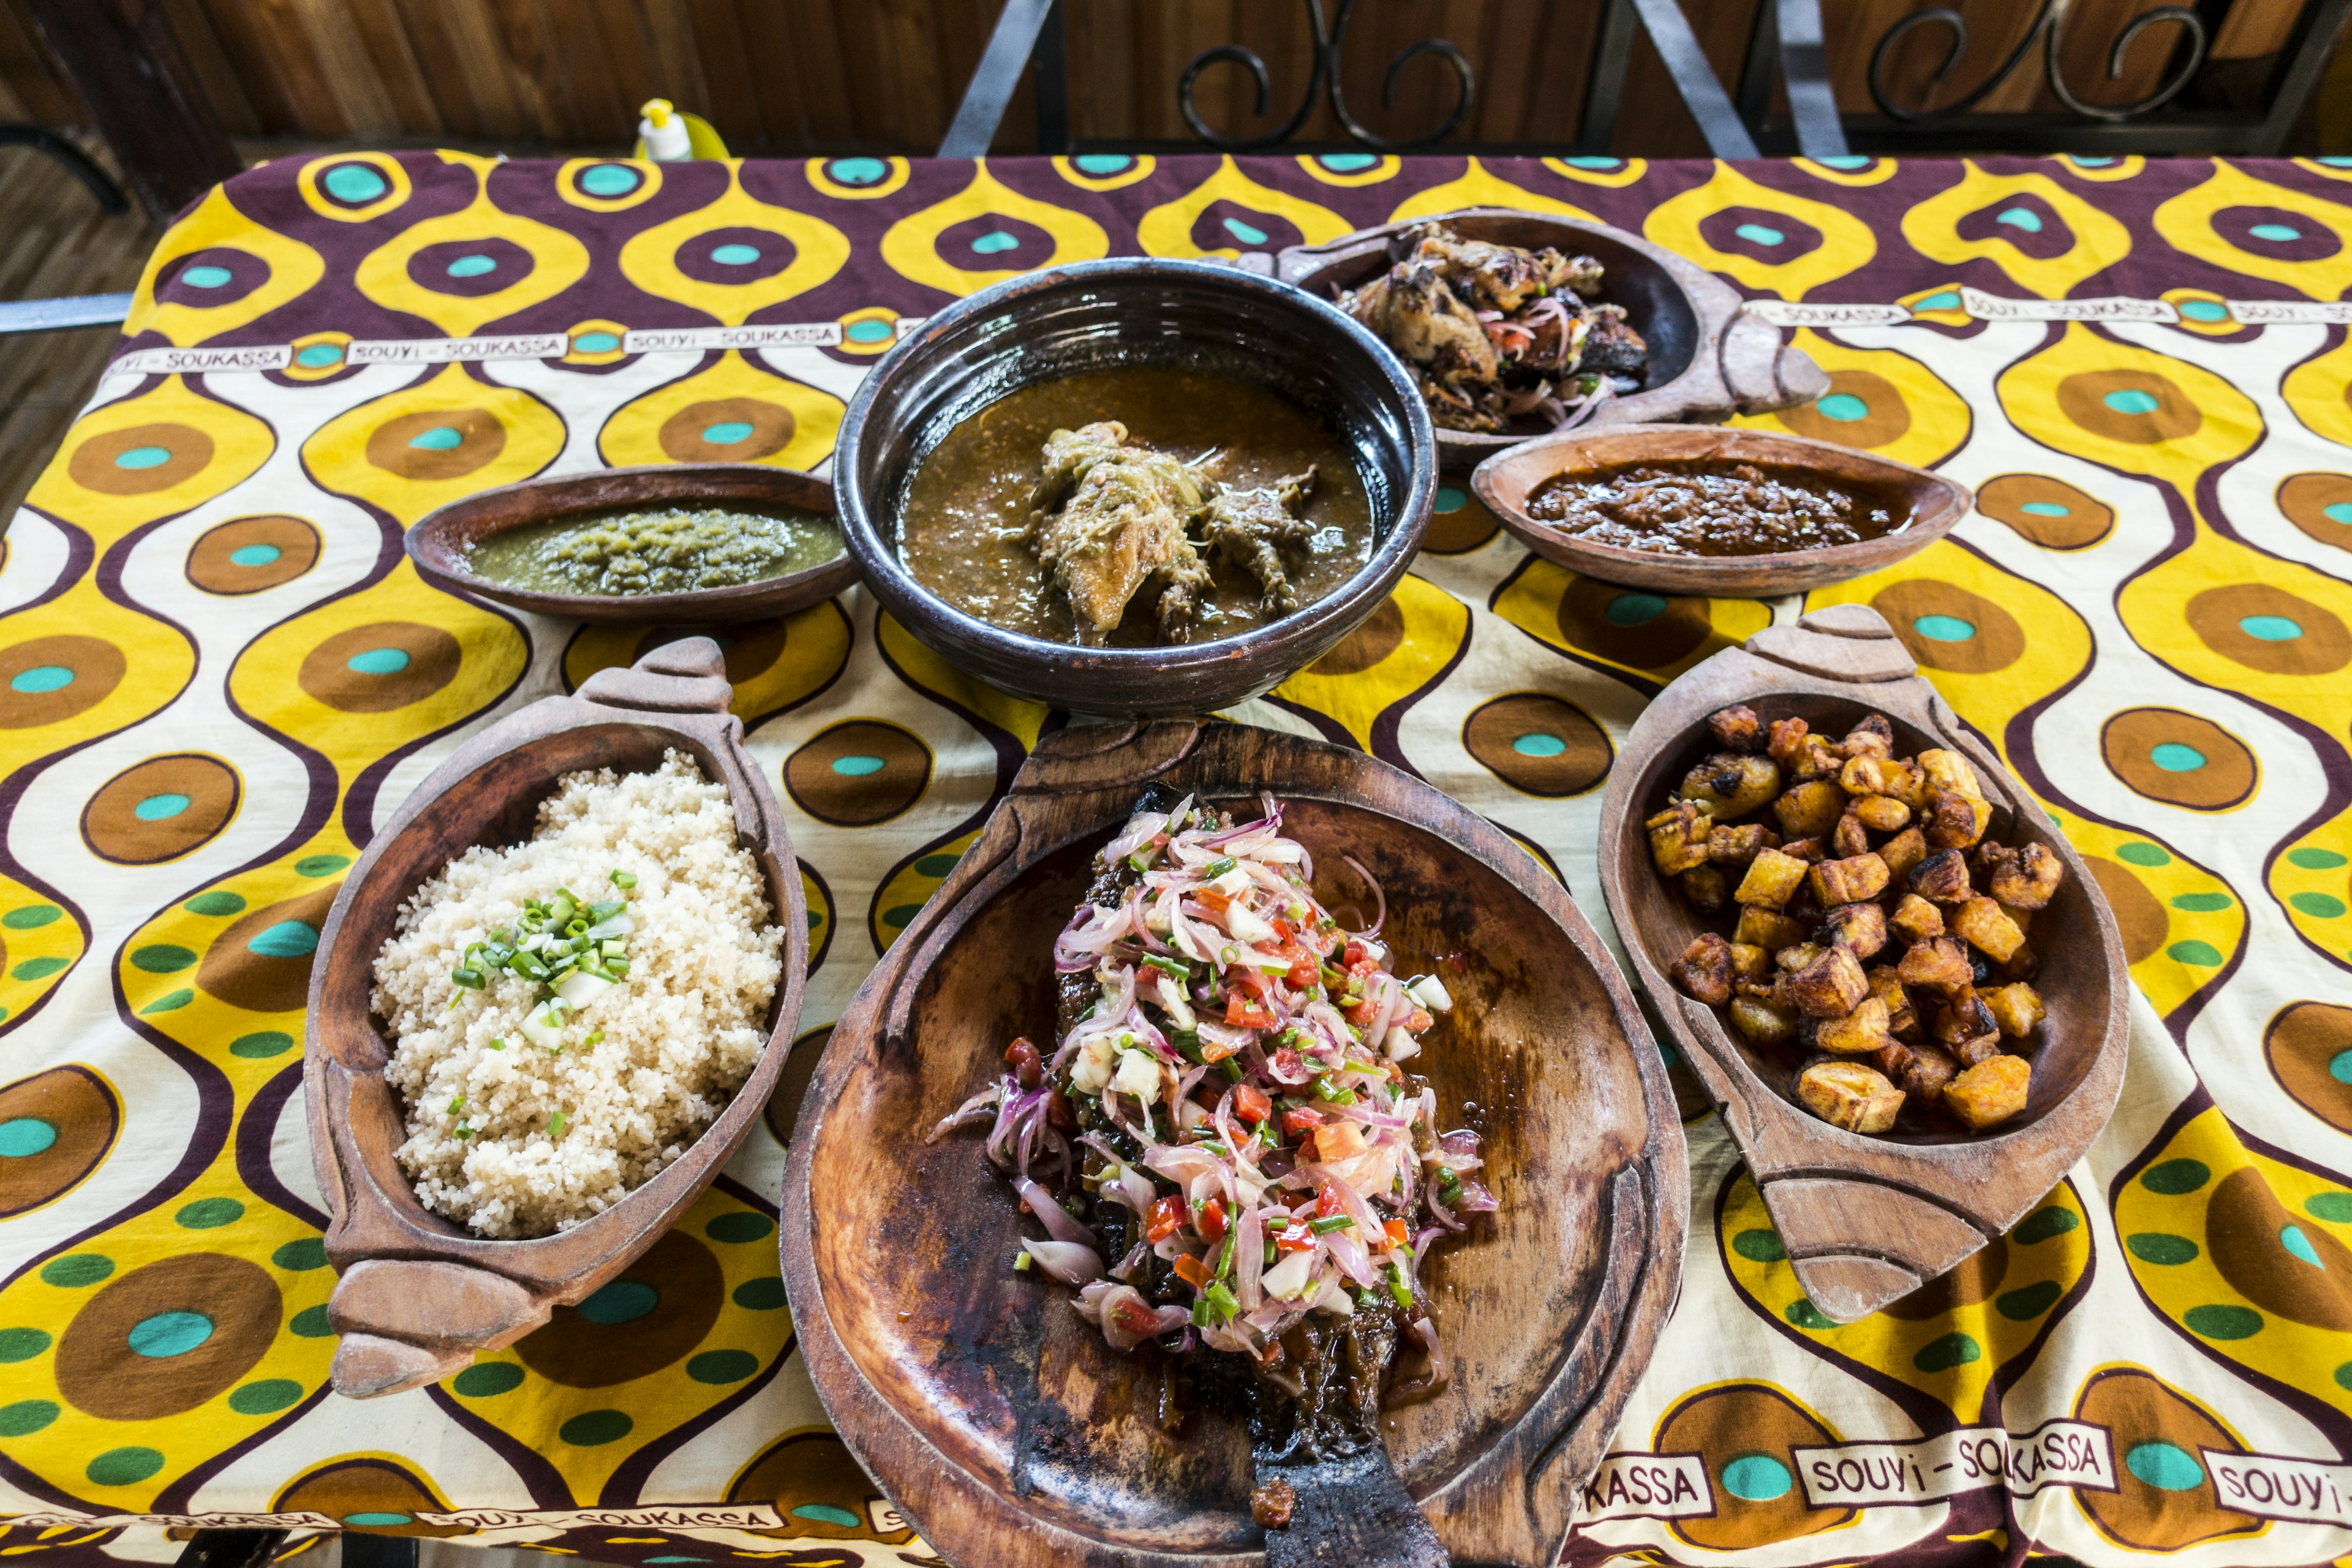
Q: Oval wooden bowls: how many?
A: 5